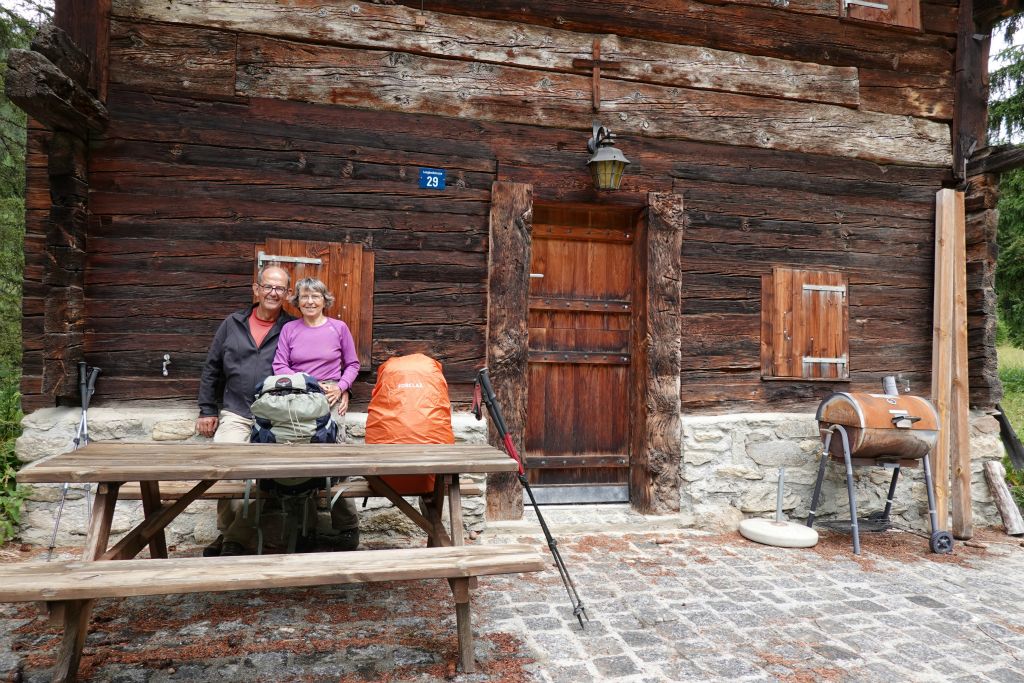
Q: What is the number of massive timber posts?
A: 2